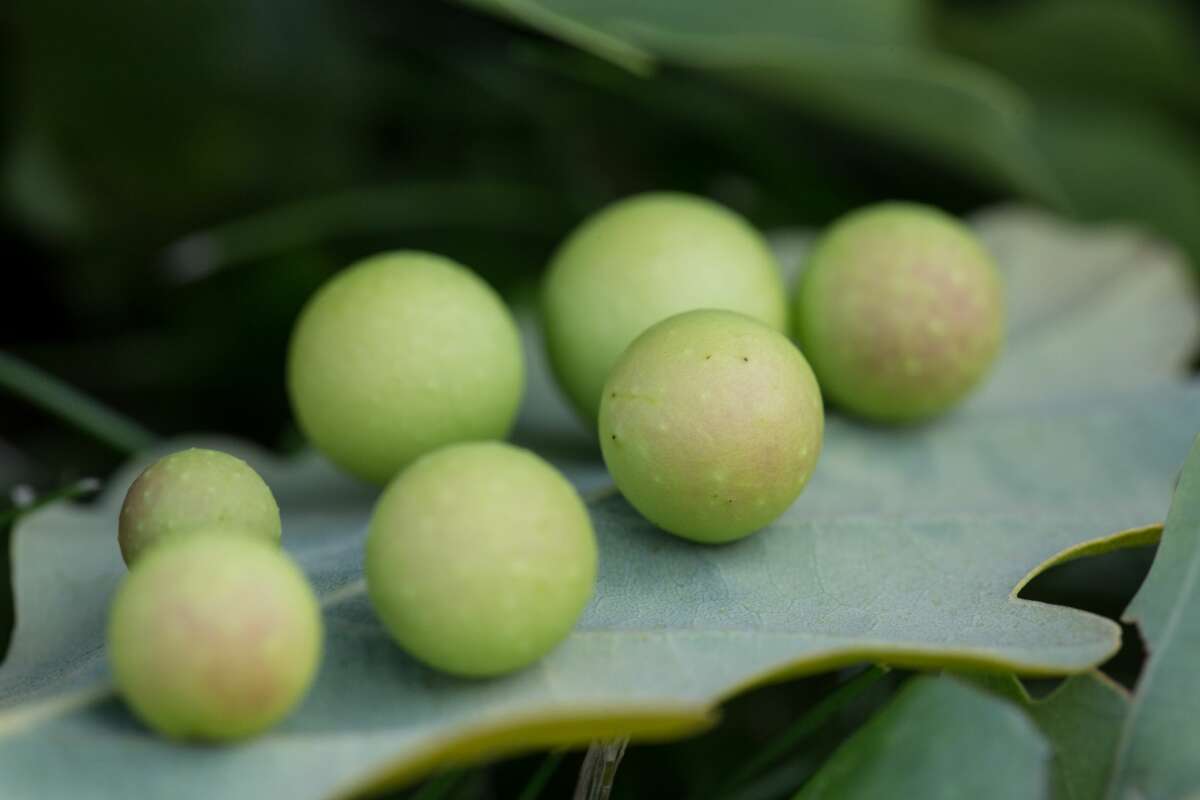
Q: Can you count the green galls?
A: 7